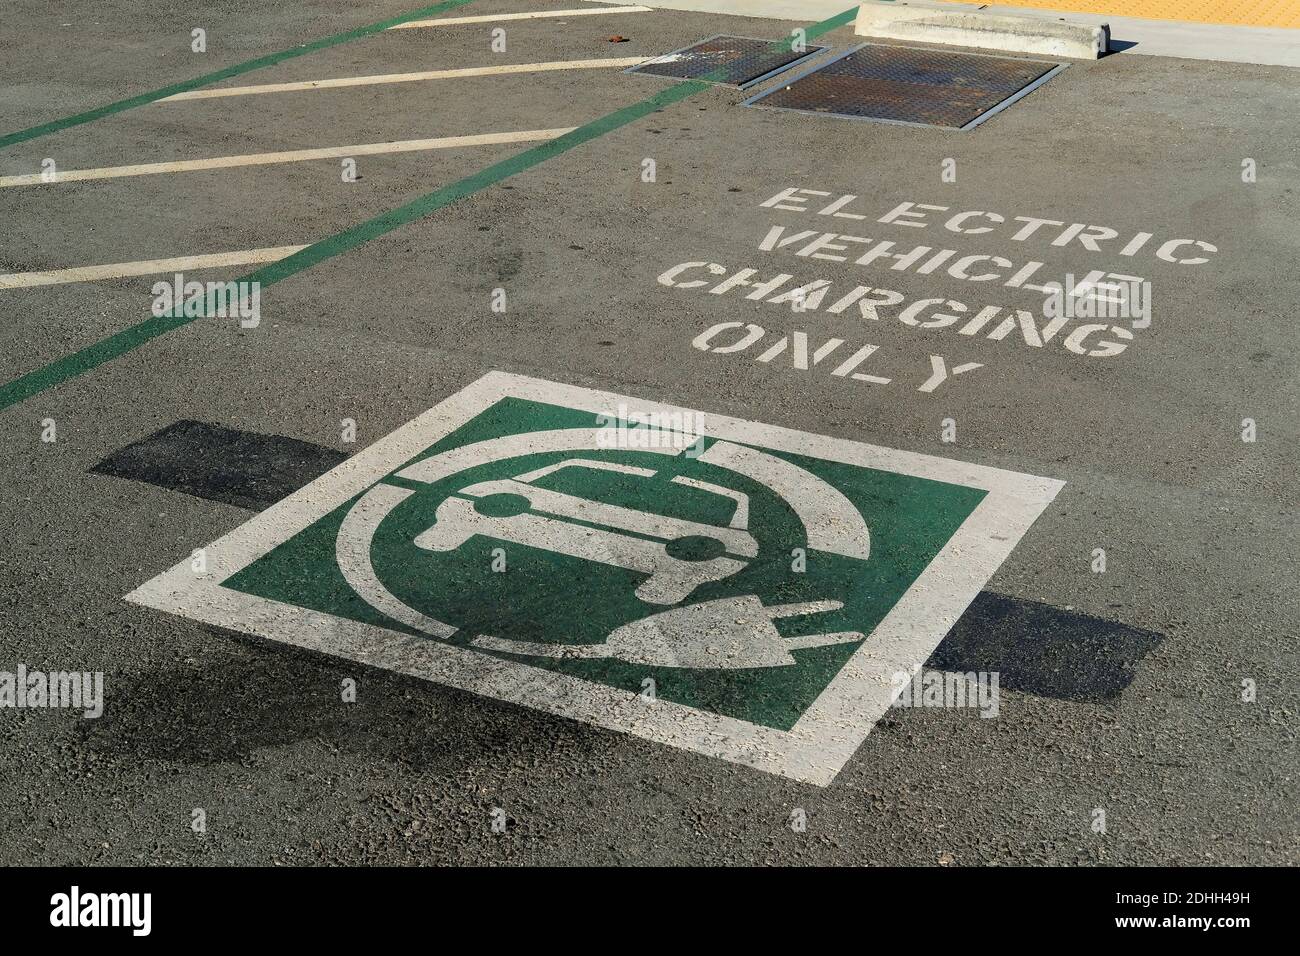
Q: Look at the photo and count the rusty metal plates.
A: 2